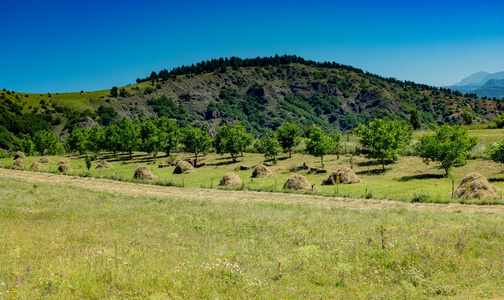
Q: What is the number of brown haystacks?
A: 14